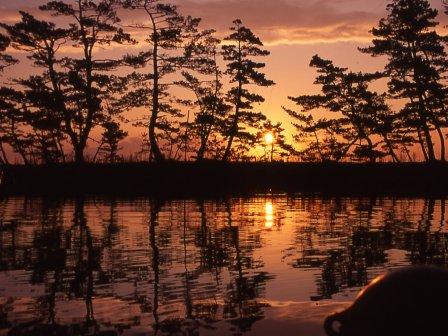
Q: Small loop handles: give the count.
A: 1